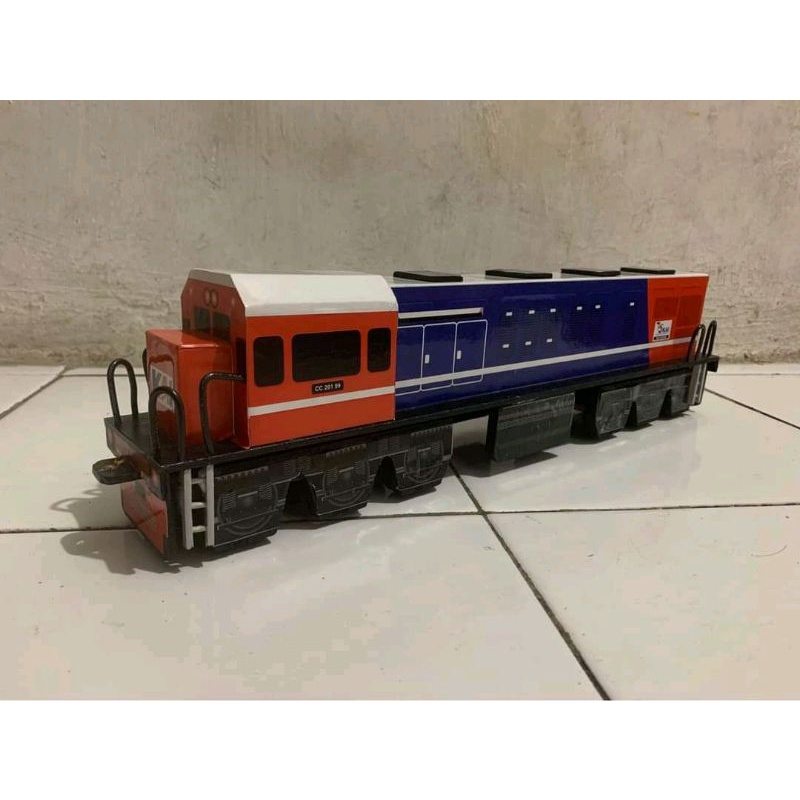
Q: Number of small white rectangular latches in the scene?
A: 11